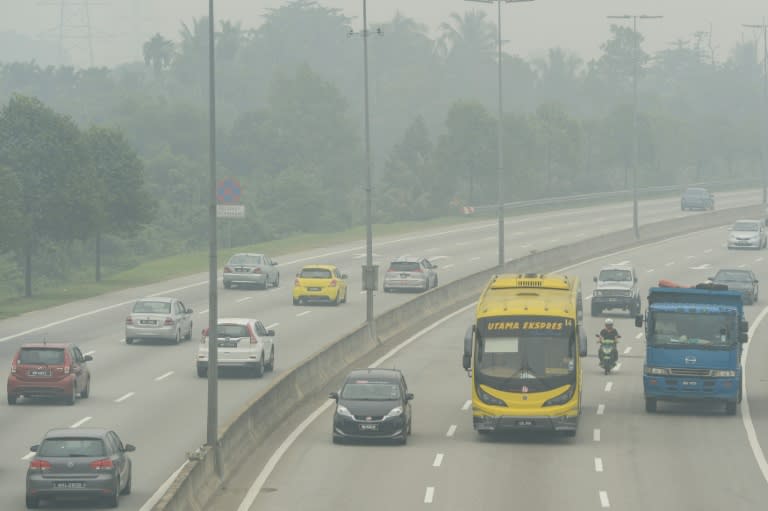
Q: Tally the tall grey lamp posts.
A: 5